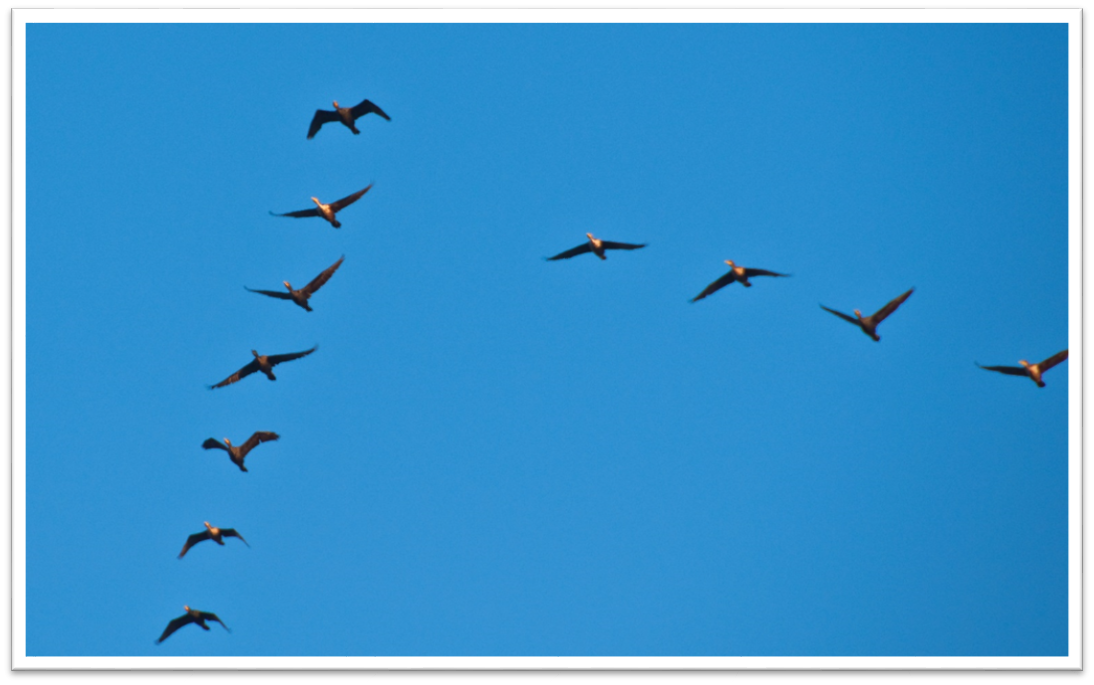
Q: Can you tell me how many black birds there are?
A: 11